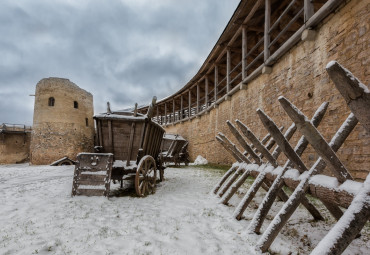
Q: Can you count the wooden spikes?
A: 14